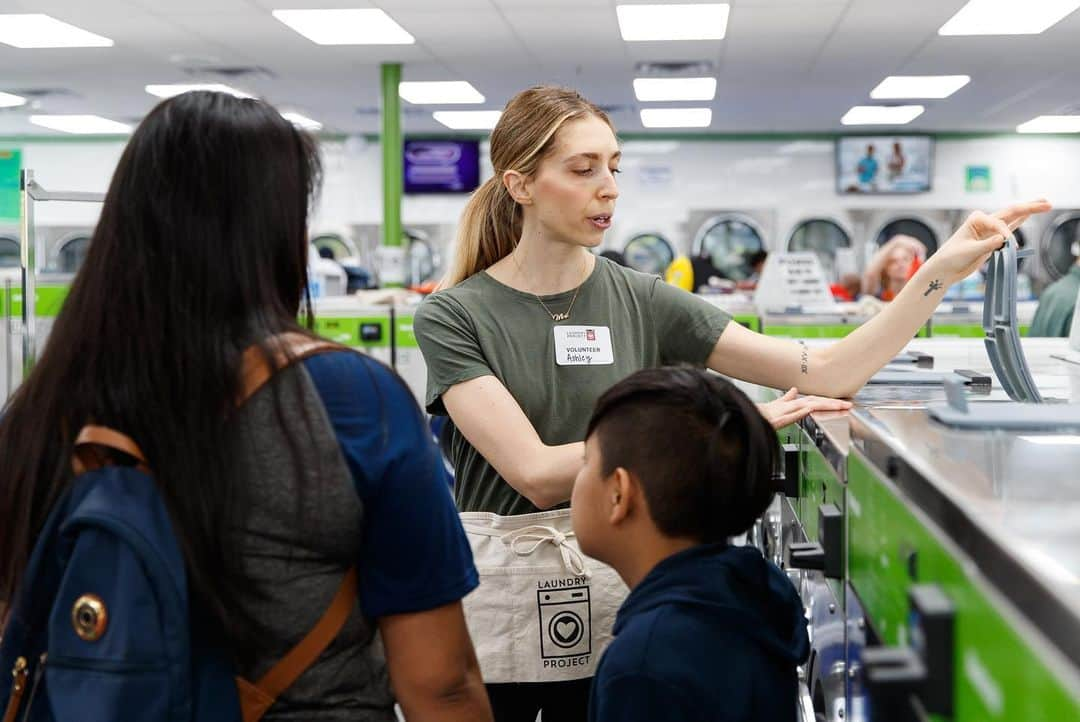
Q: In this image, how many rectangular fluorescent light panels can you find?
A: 15